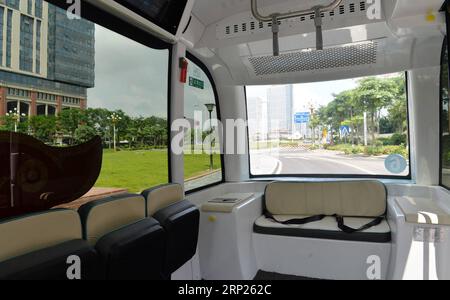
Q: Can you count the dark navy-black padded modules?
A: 3